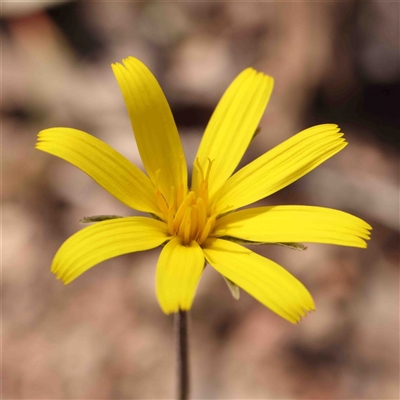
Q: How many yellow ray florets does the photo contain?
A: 8